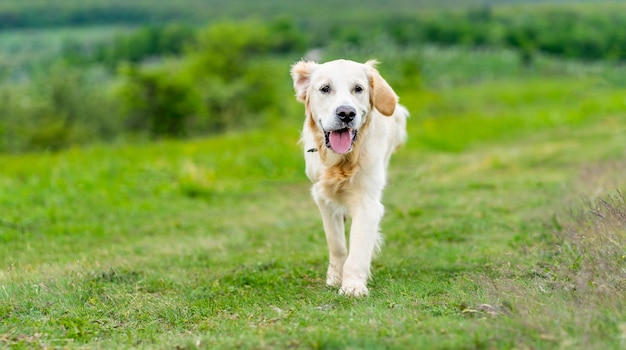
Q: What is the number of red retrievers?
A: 0